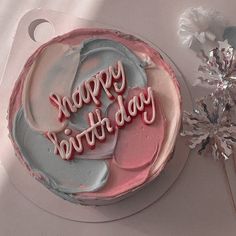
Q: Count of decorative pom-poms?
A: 3